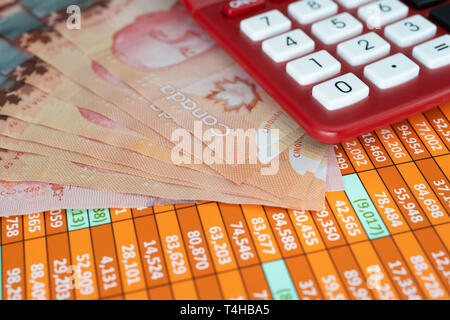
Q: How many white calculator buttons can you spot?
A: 12